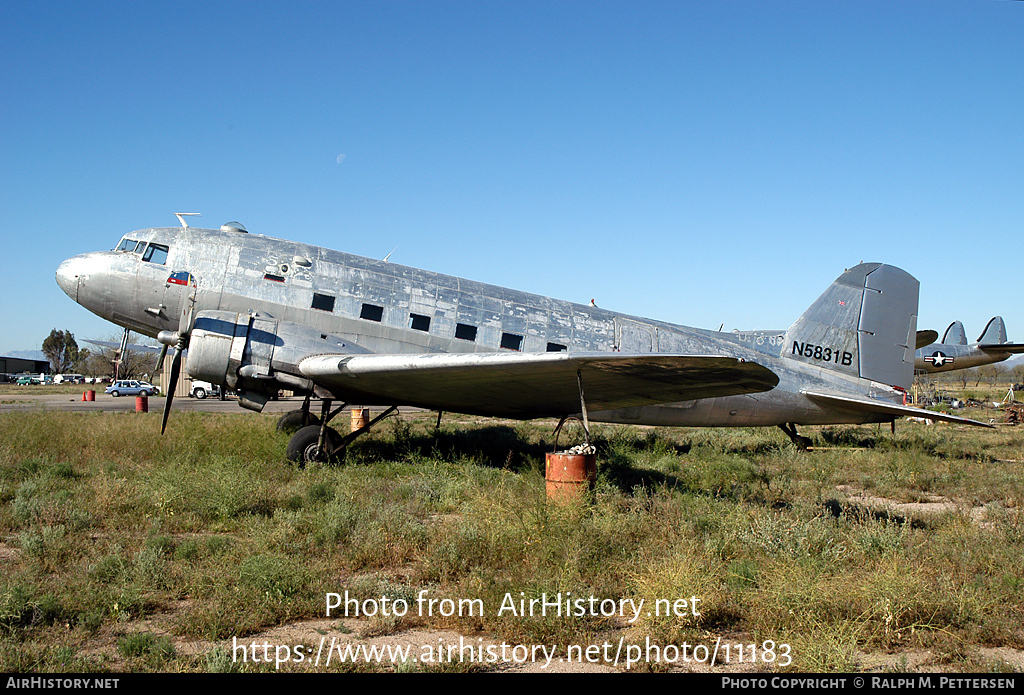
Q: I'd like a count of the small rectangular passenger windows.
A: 6